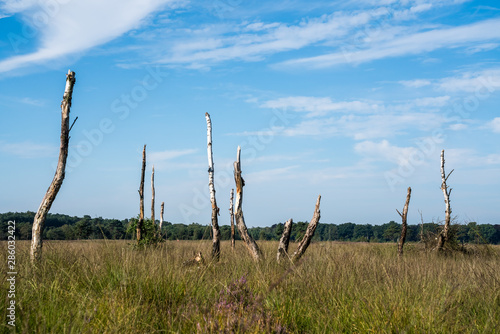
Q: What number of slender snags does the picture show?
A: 11